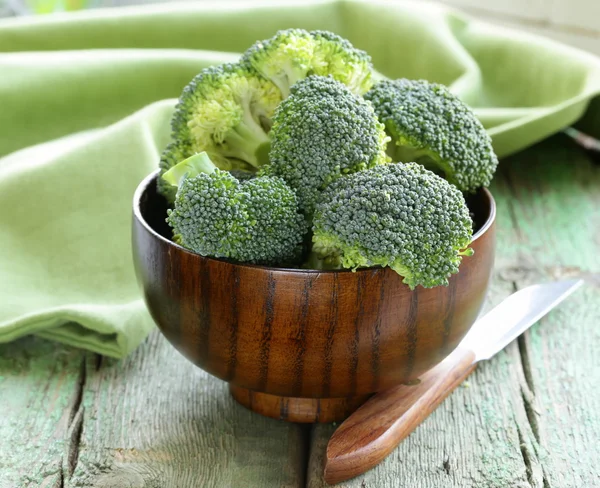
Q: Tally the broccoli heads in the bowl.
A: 6